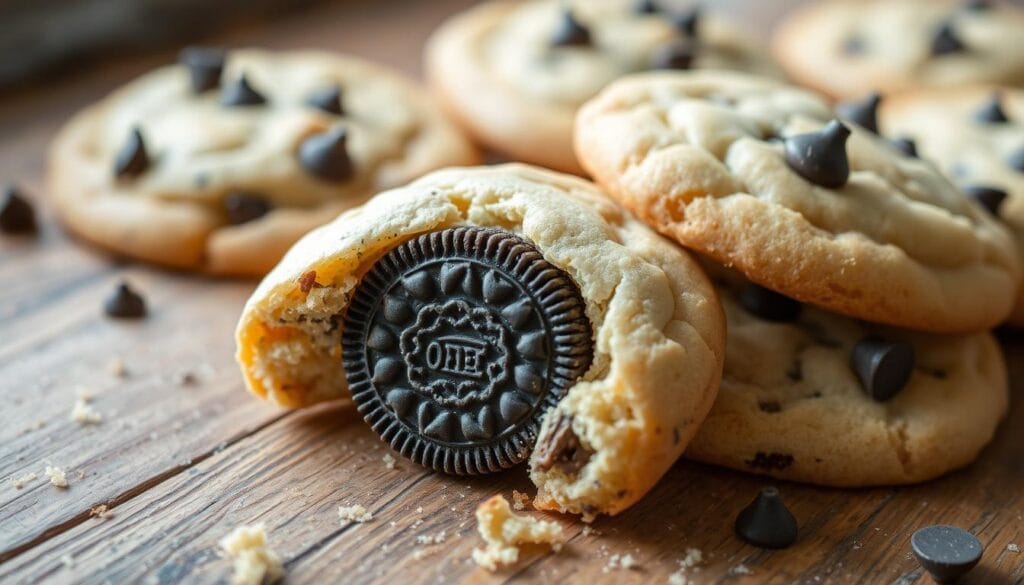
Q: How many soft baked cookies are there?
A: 7